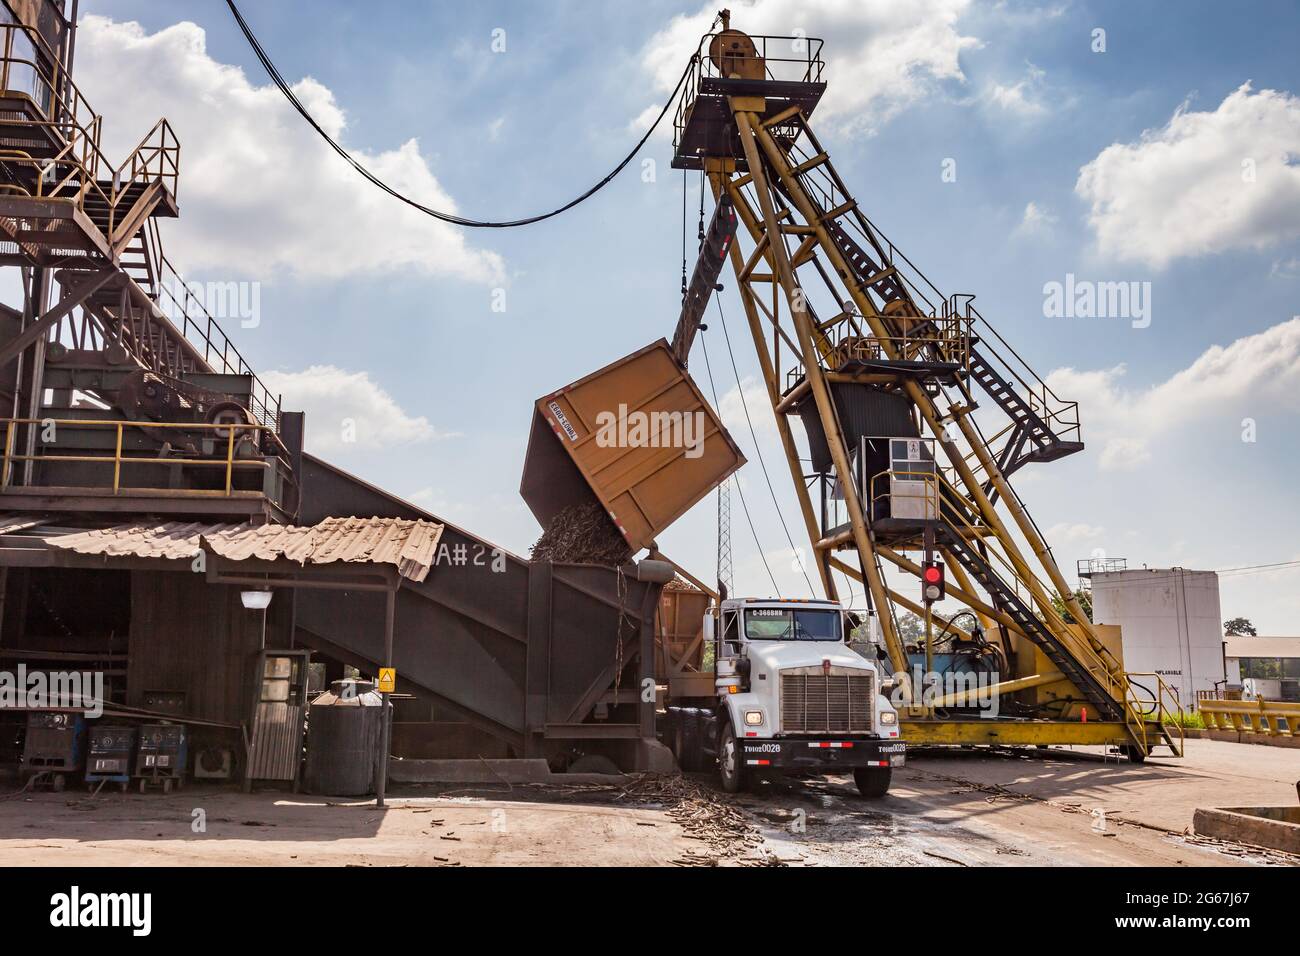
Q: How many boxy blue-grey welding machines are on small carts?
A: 3